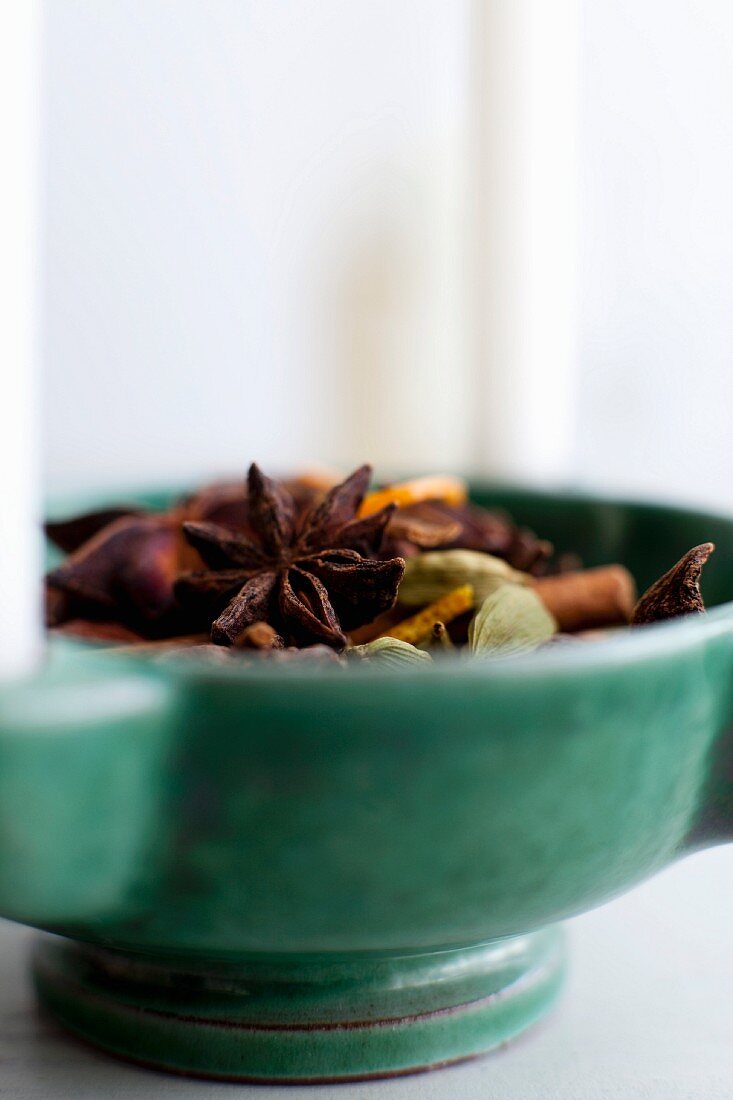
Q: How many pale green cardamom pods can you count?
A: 3